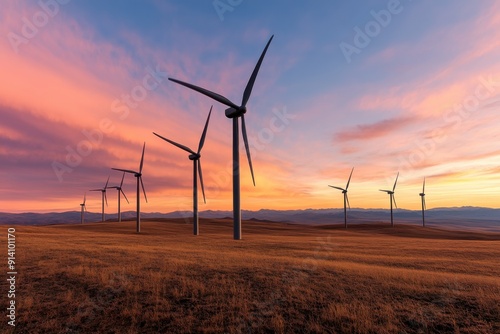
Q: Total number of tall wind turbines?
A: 9